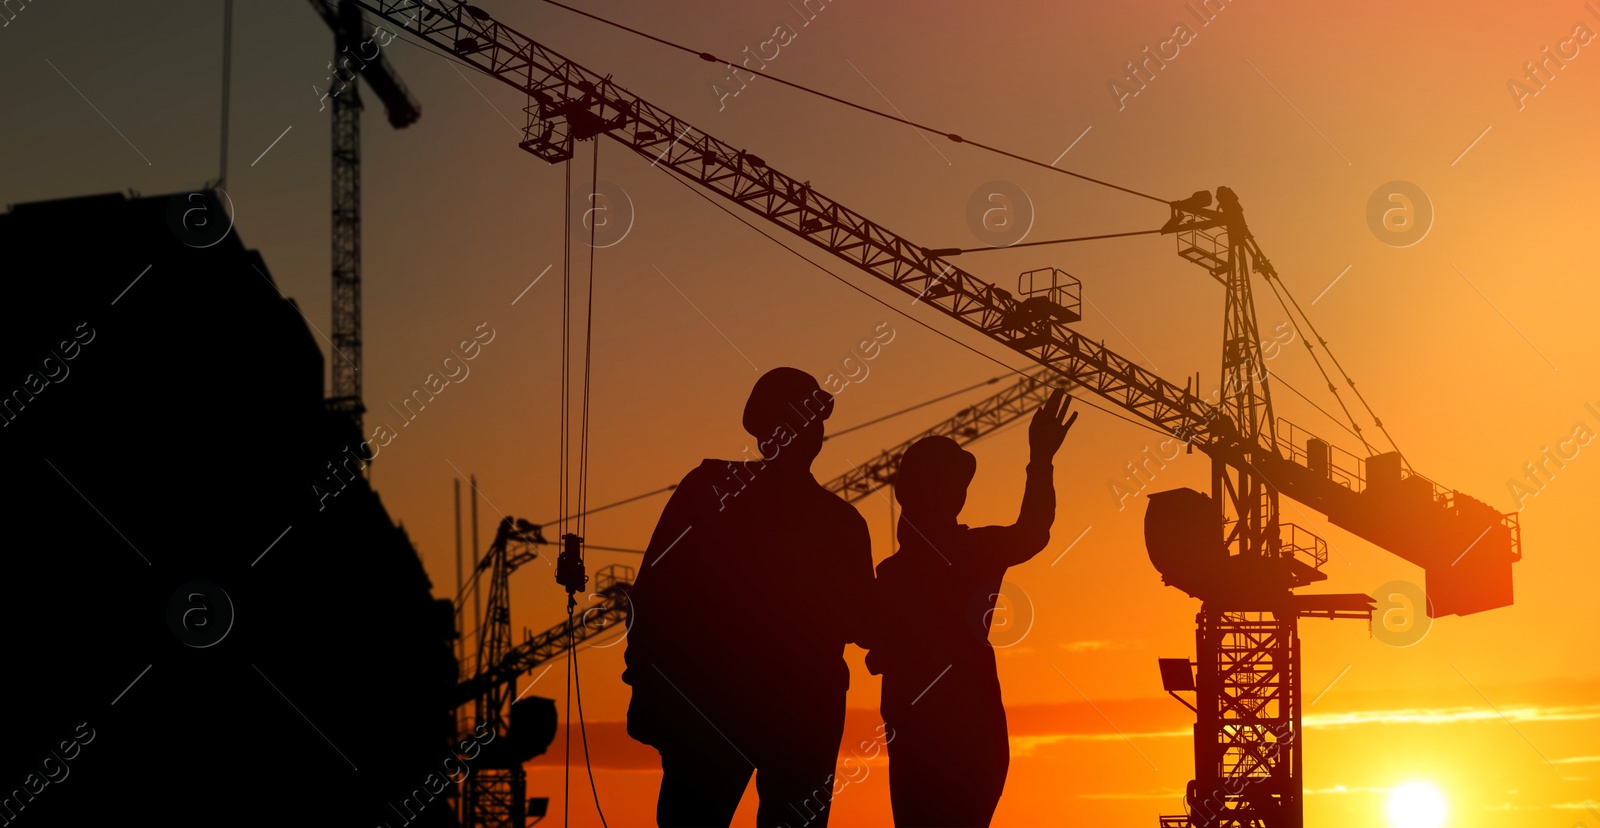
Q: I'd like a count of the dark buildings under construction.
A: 1